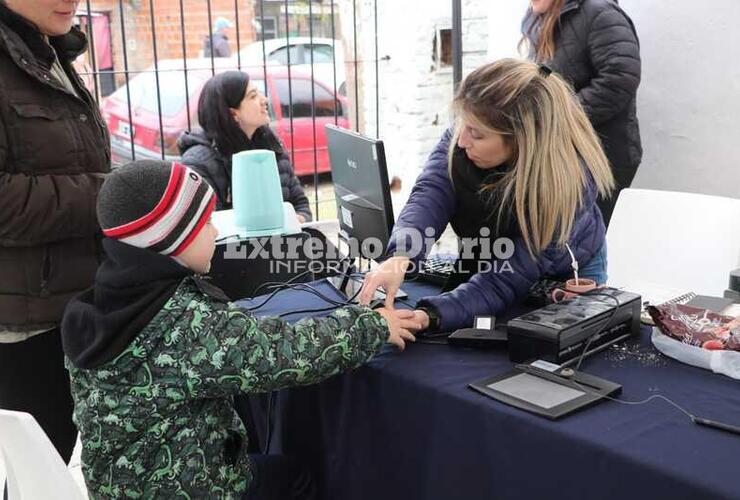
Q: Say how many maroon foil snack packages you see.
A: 1